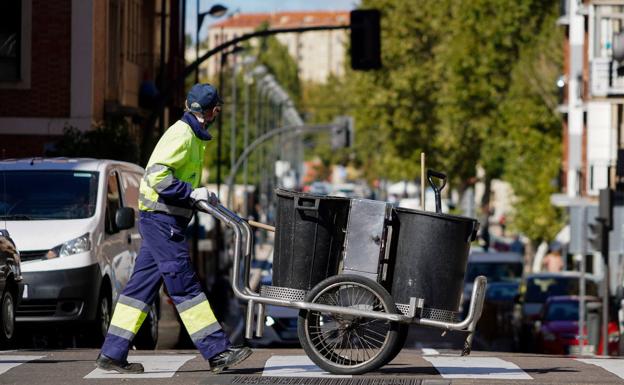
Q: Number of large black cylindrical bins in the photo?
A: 2